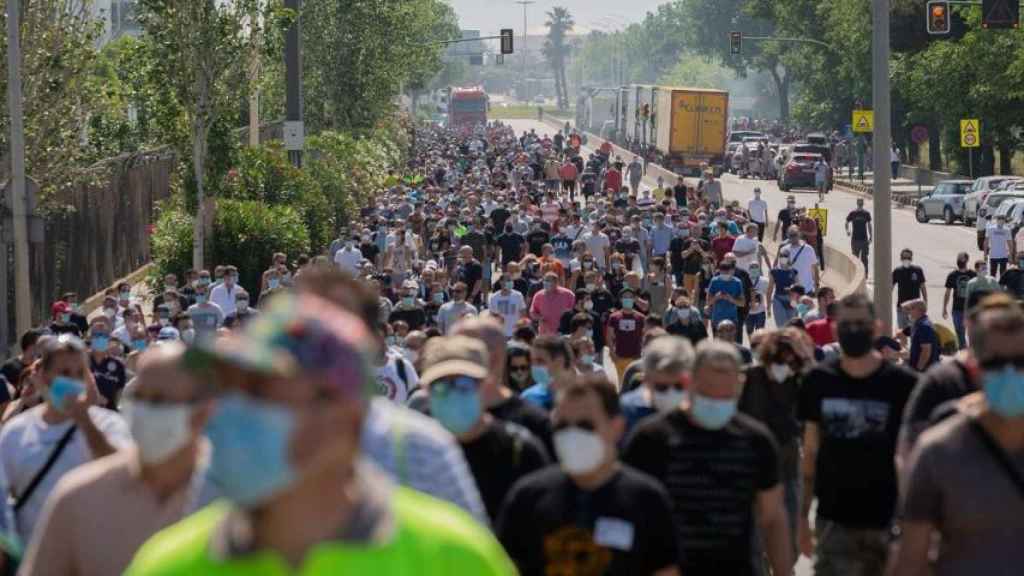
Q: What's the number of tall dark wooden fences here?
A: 1